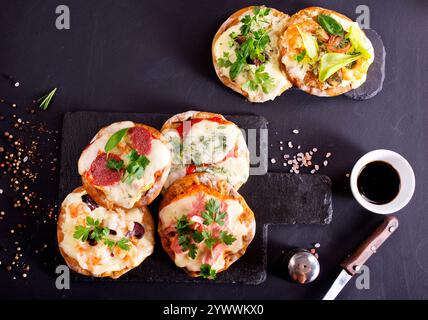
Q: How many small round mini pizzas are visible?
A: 6